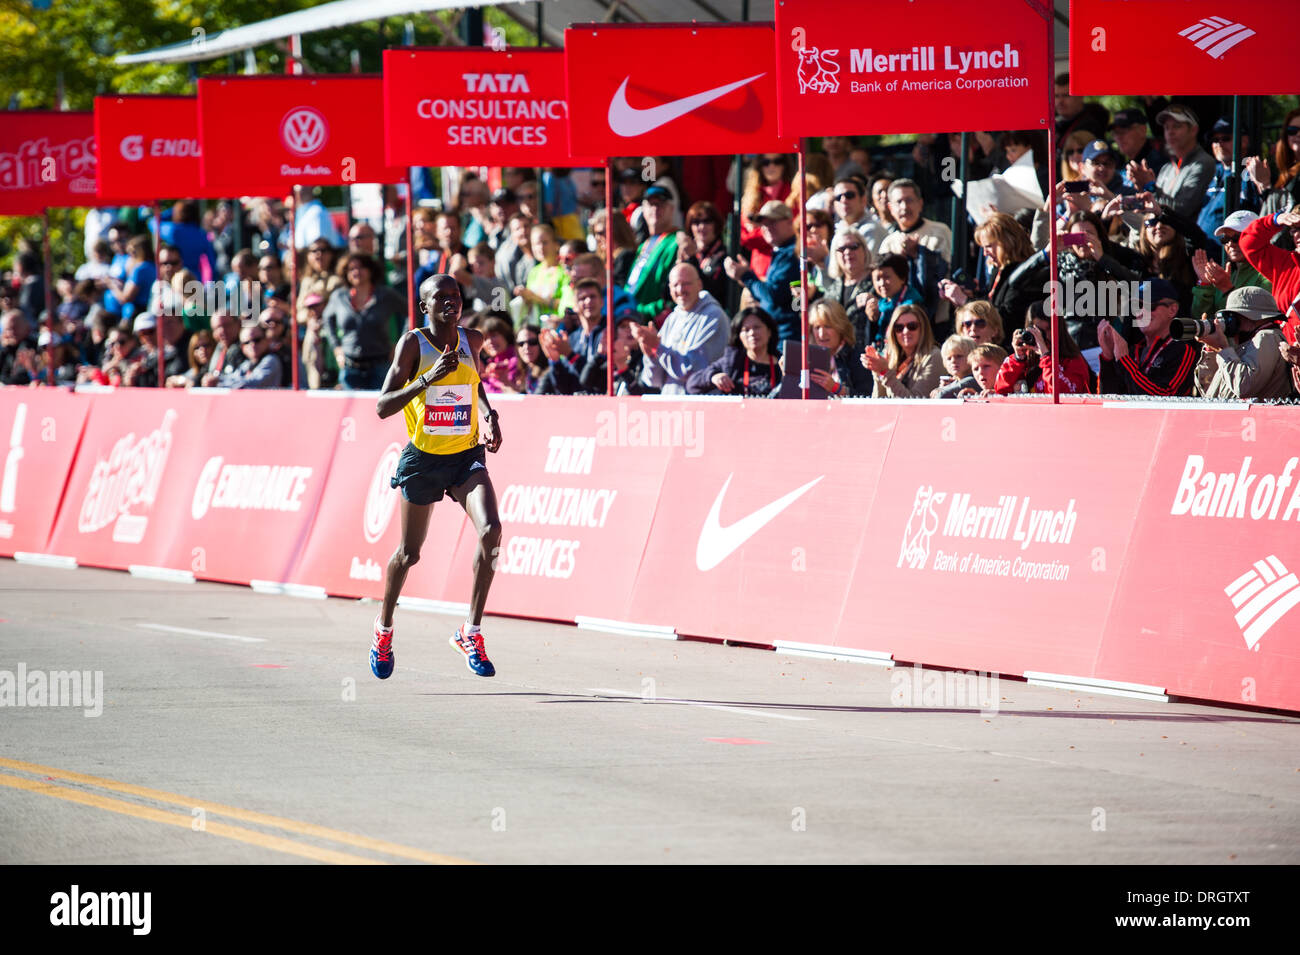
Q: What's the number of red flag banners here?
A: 7